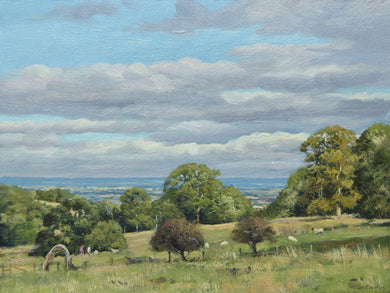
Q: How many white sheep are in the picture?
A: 6